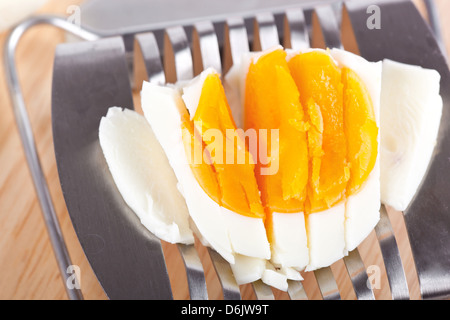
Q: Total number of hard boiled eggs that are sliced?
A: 1